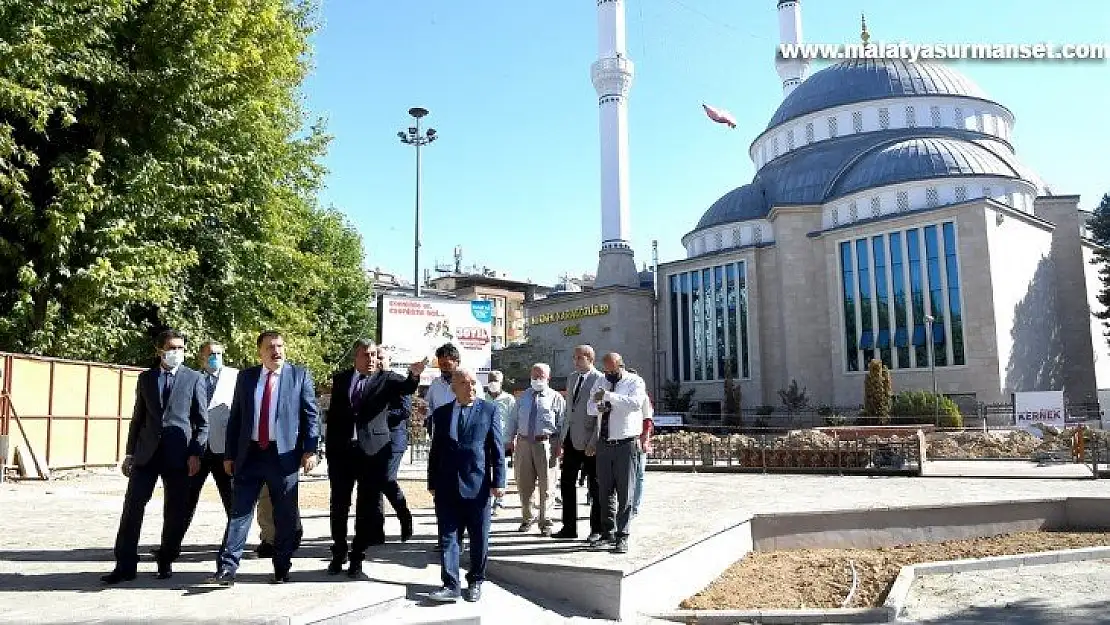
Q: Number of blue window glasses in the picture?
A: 14